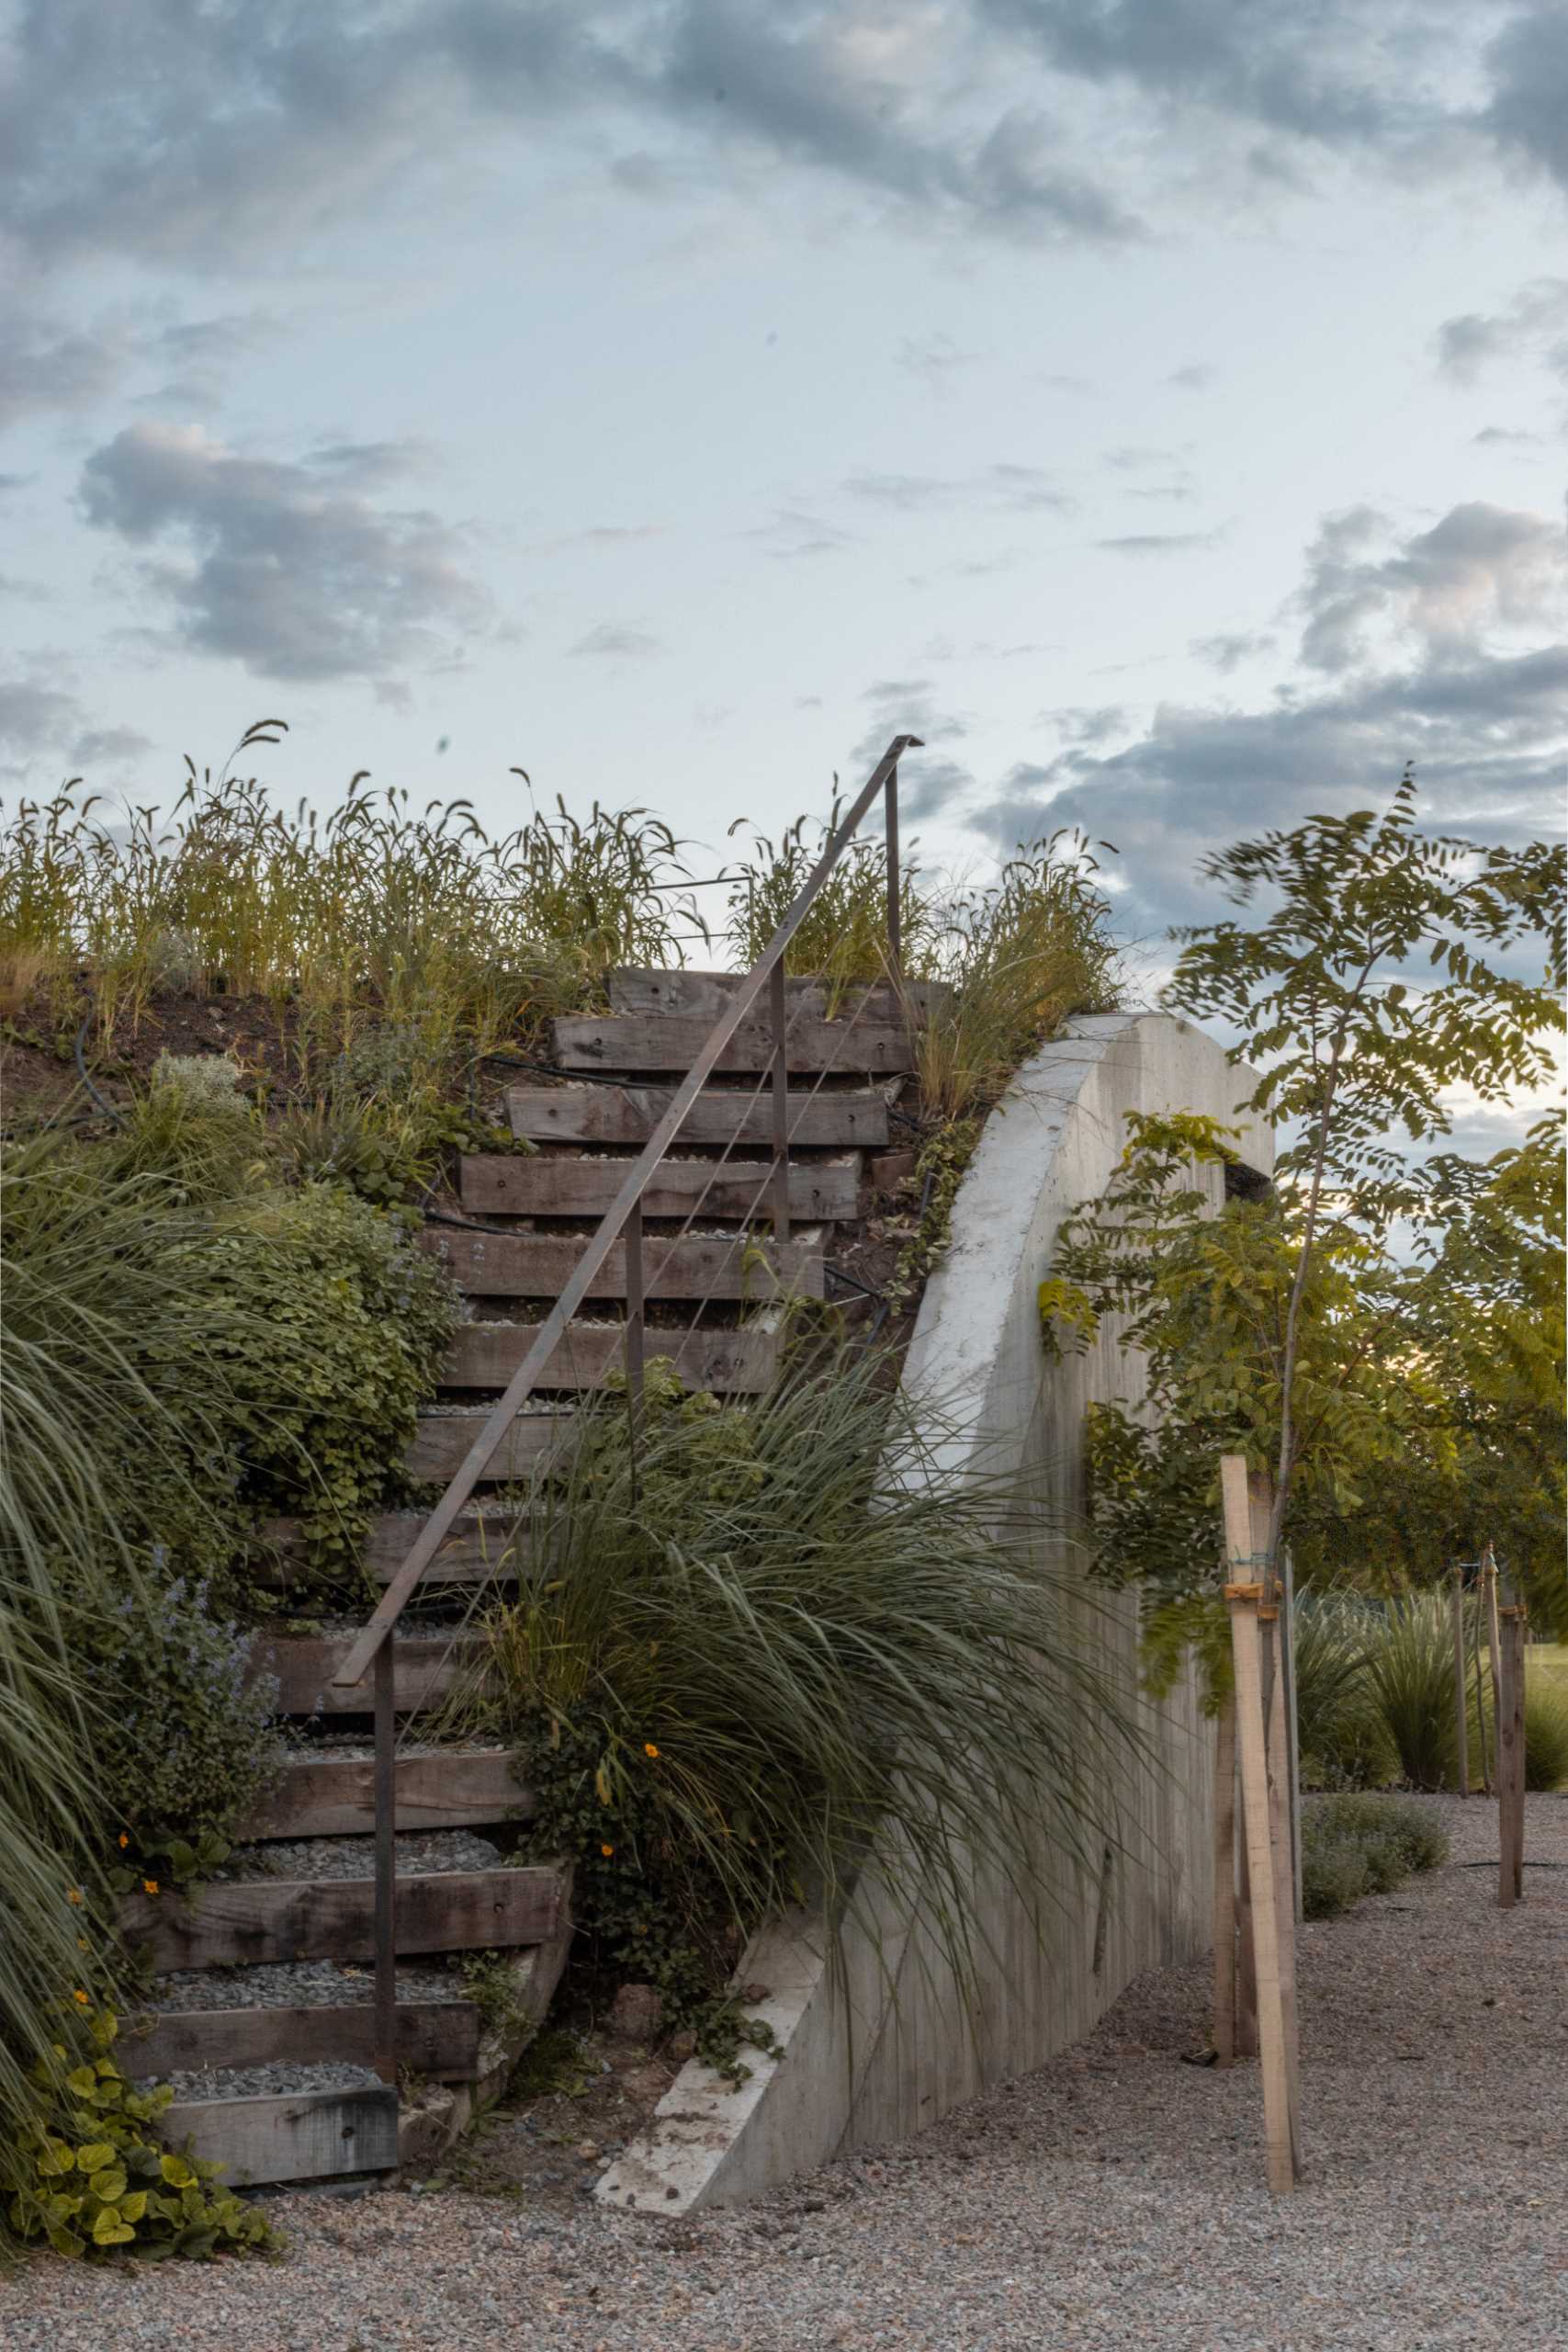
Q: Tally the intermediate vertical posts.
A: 2